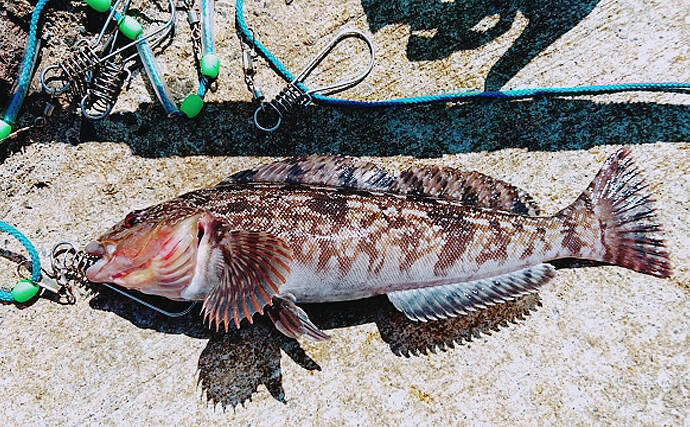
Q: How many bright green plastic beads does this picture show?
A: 6